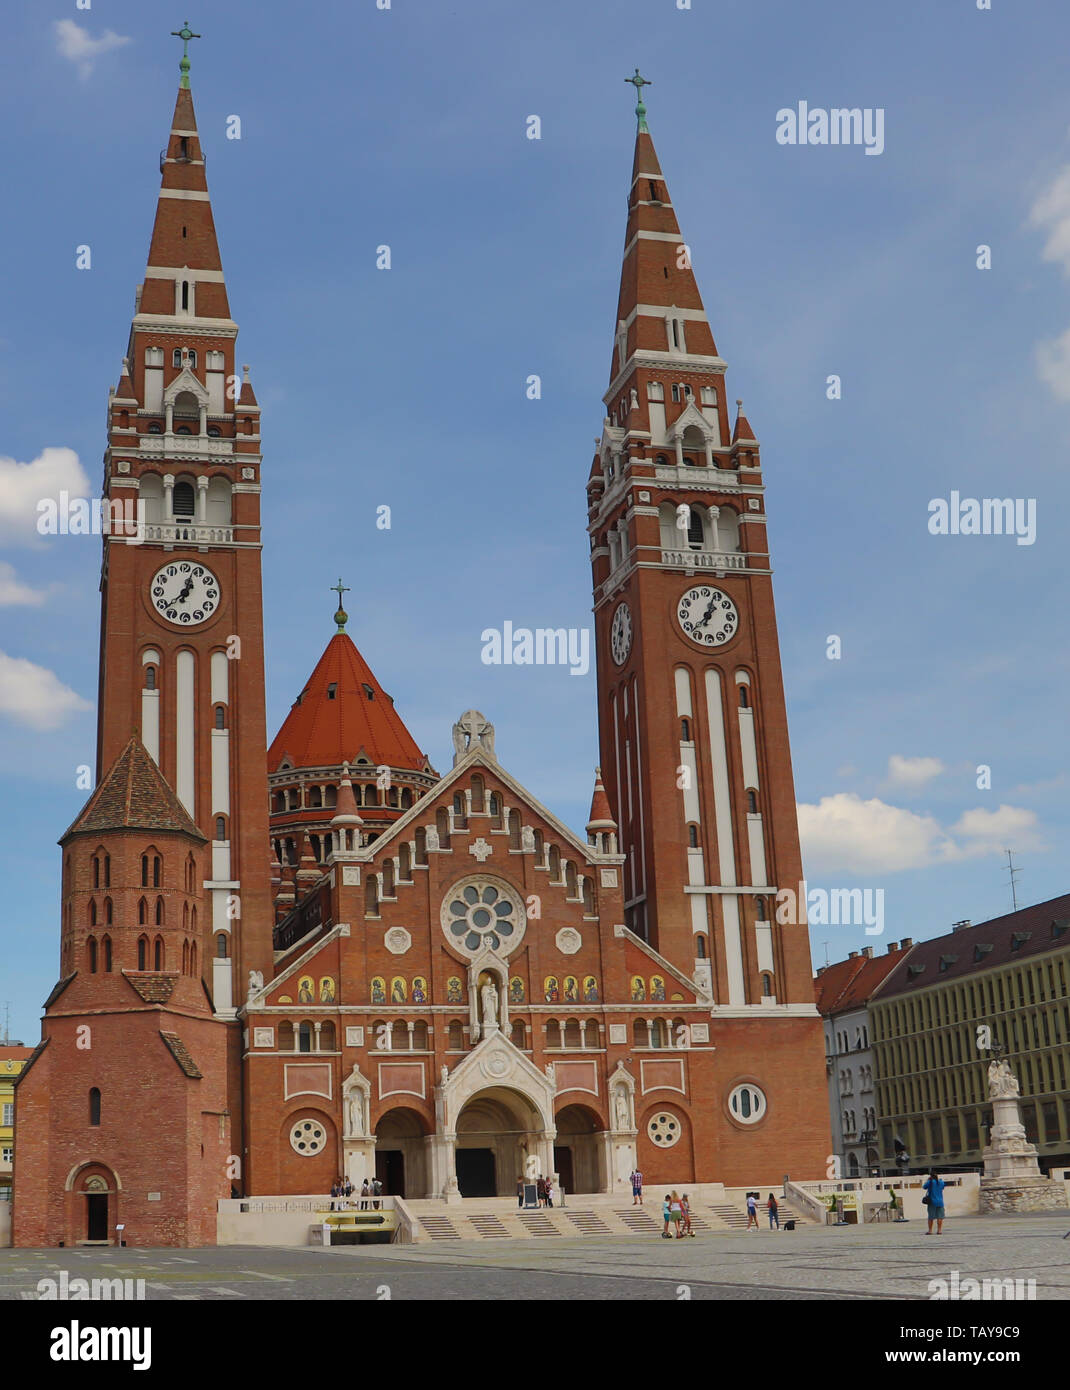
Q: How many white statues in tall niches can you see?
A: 3